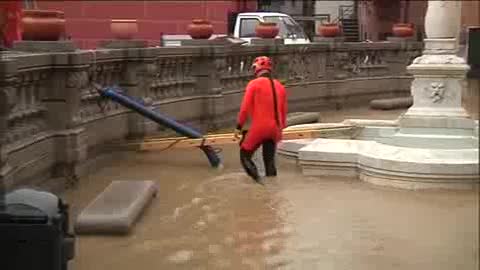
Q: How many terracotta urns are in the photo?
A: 6